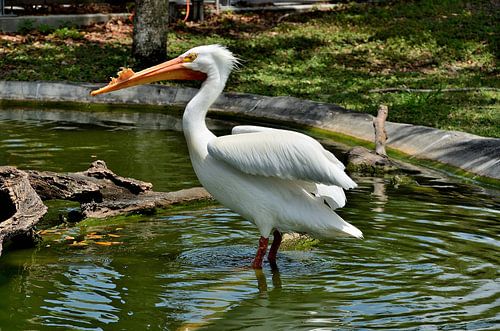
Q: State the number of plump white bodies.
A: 1